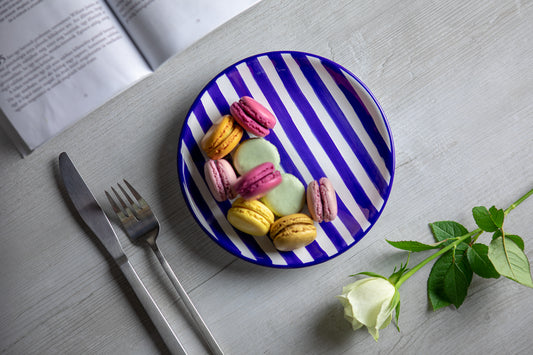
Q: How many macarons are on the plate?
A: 9